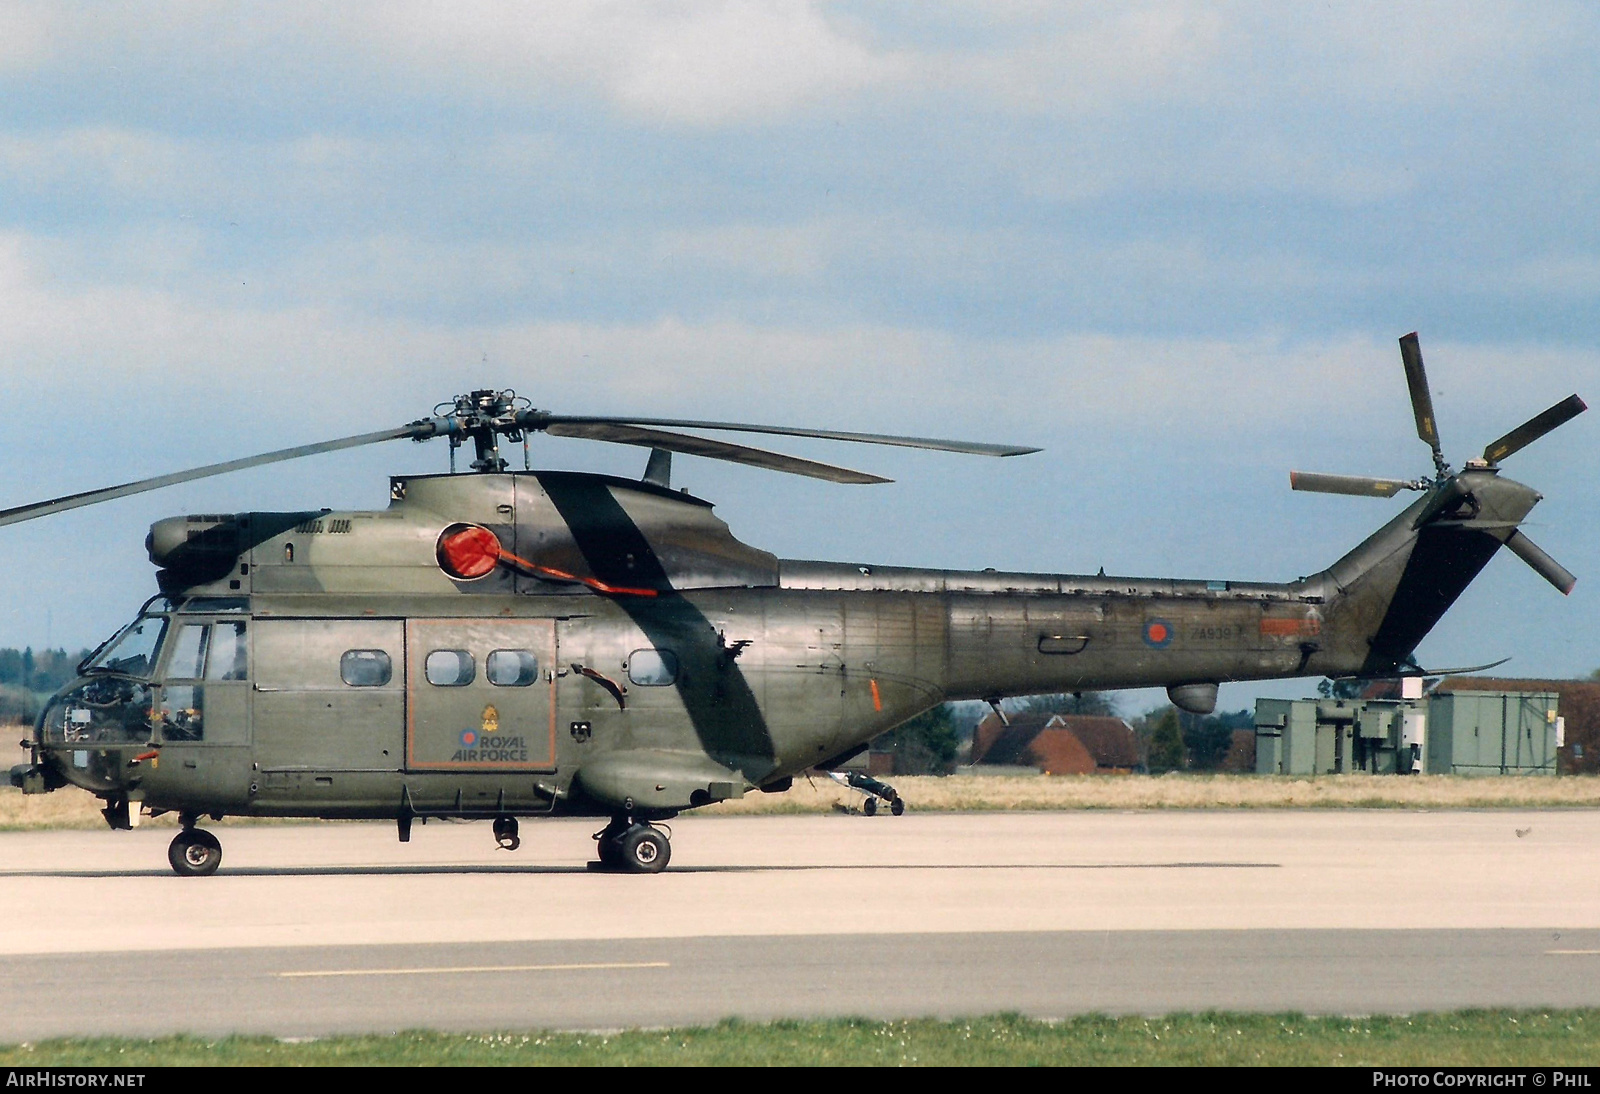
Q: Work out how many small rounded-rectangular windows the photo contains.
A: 4